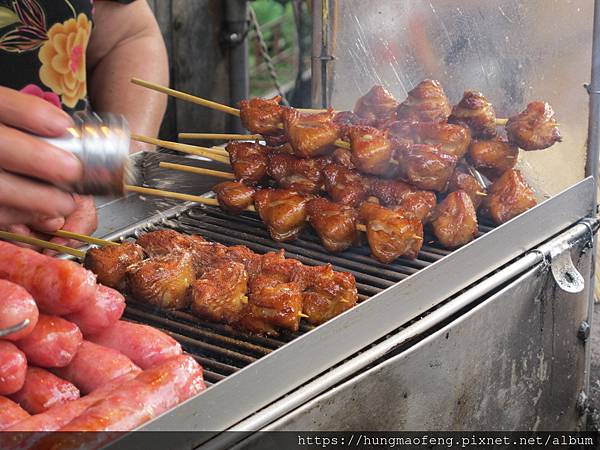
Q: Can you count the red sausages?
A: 11